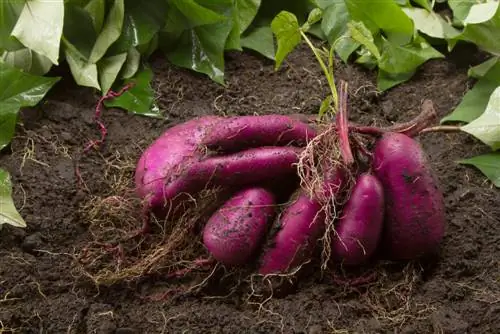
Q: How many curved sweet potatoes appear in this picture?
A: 2